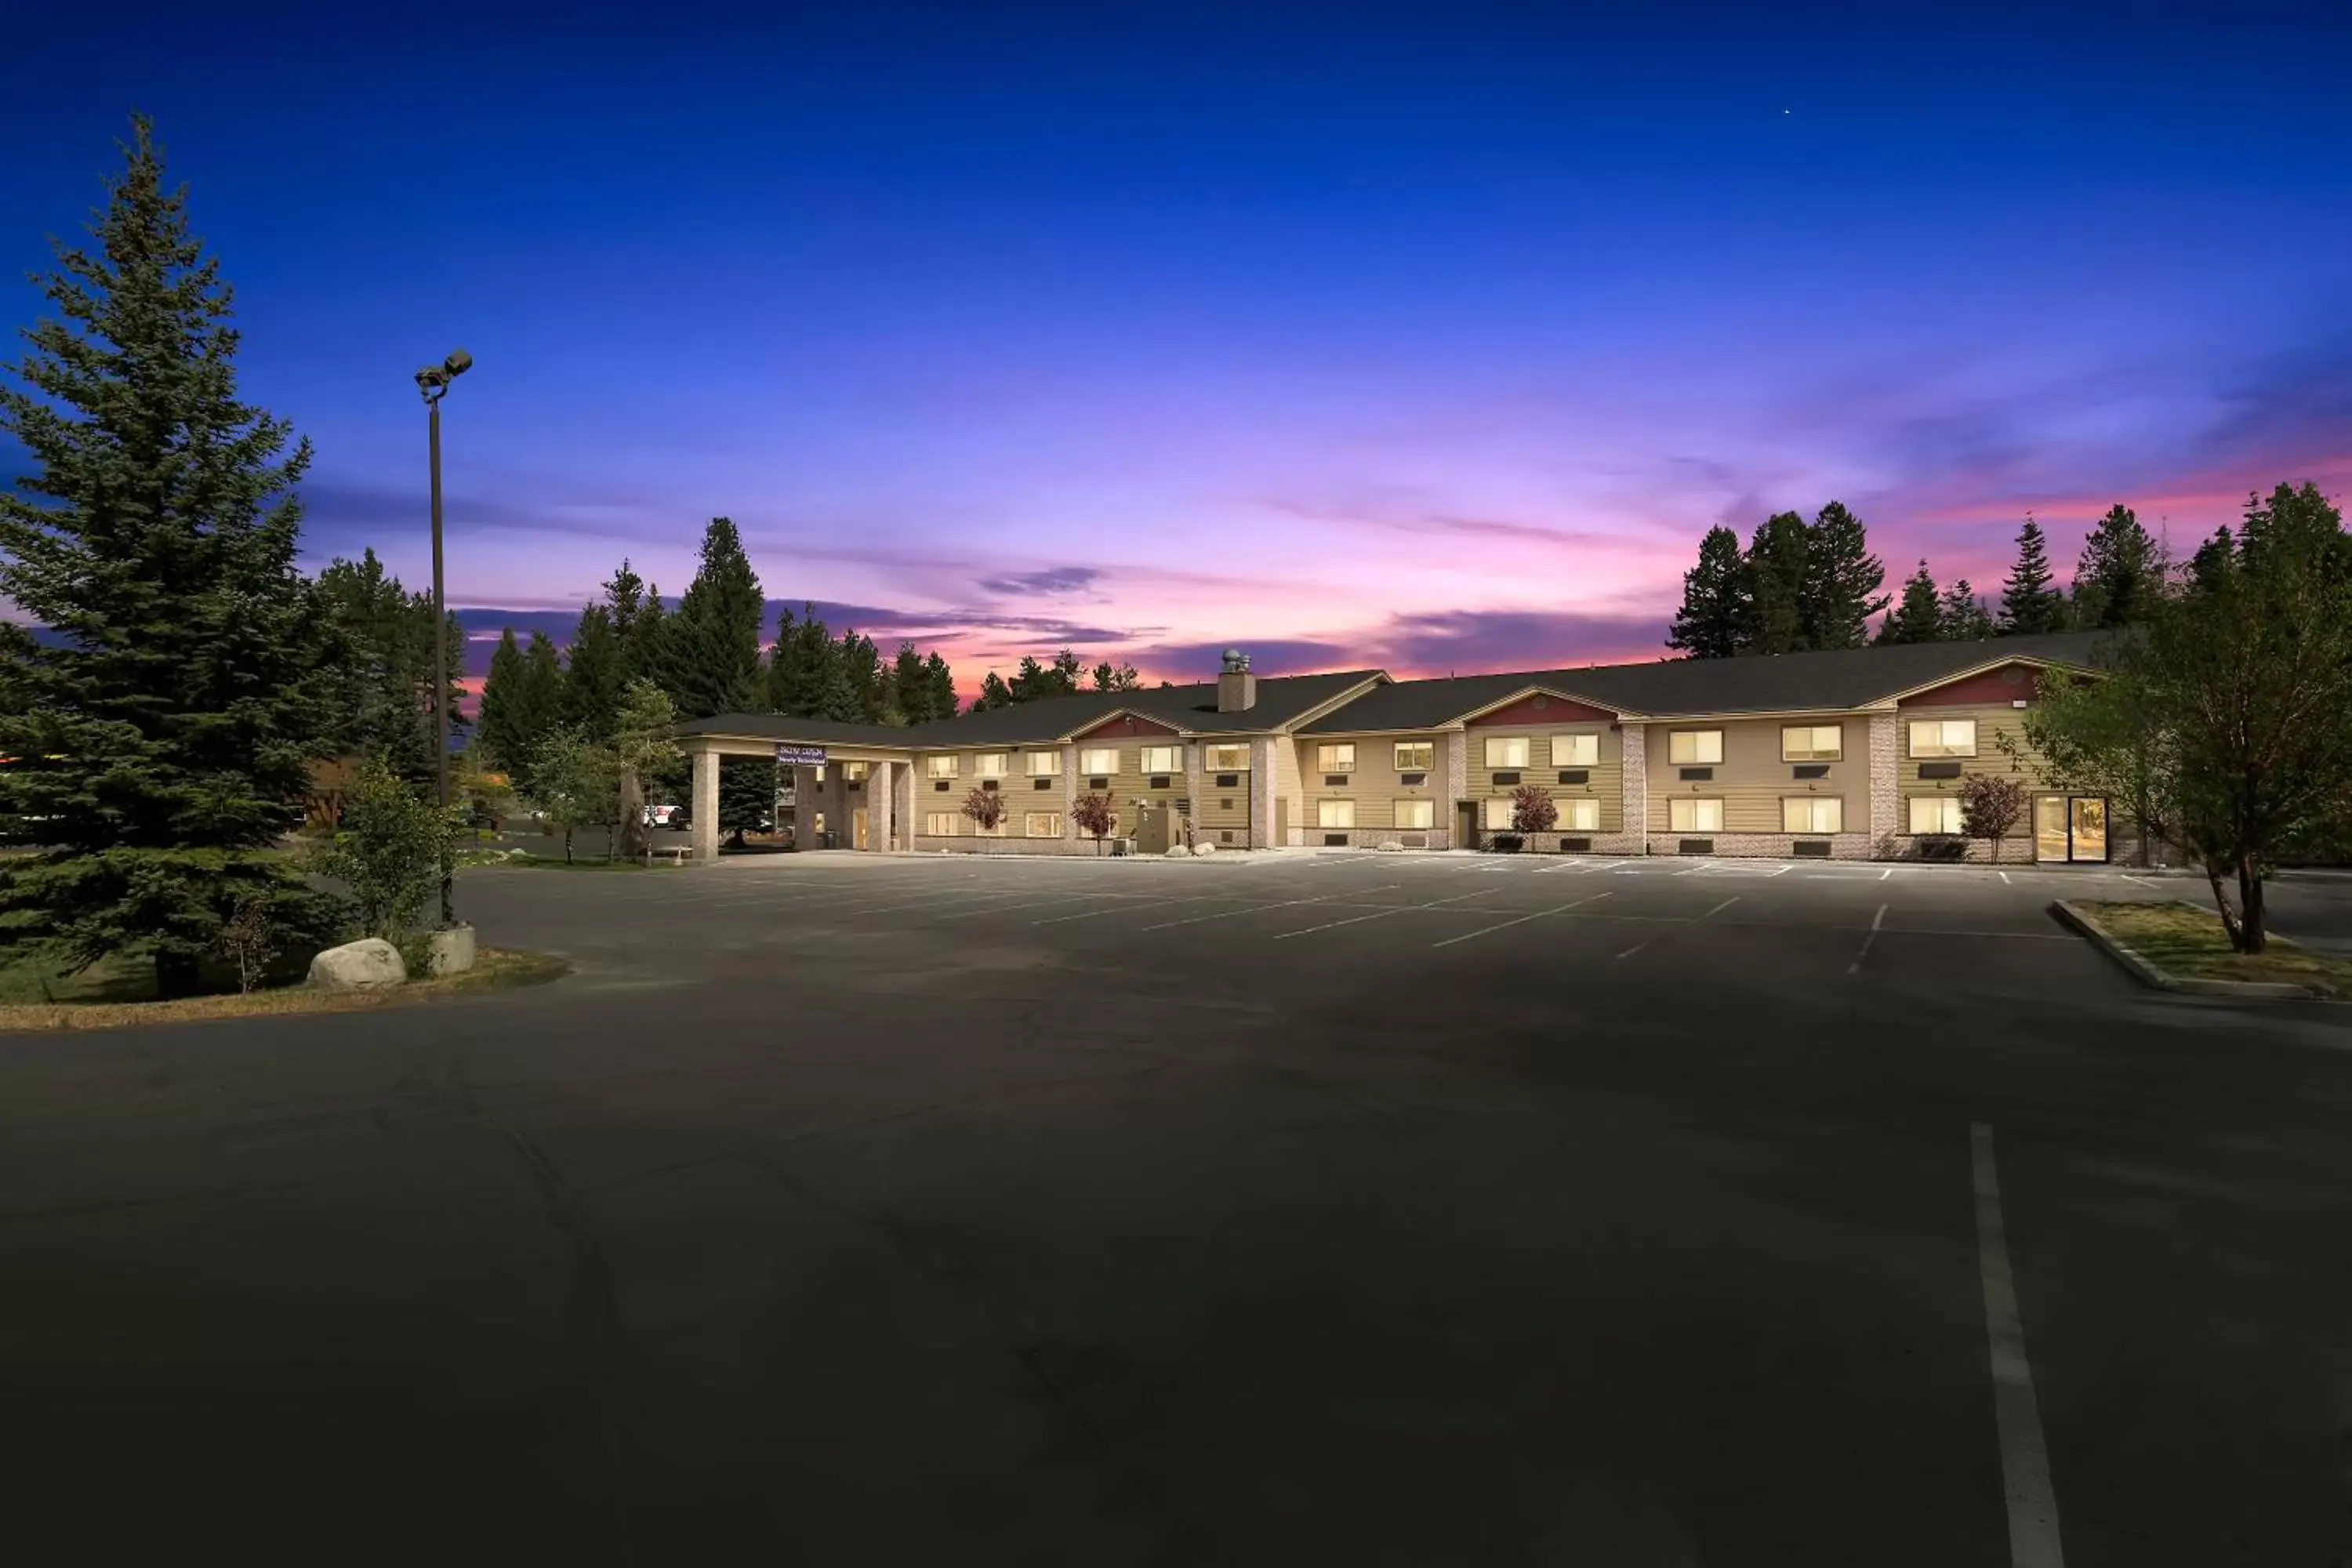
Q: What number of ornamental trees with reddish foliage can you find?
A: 4